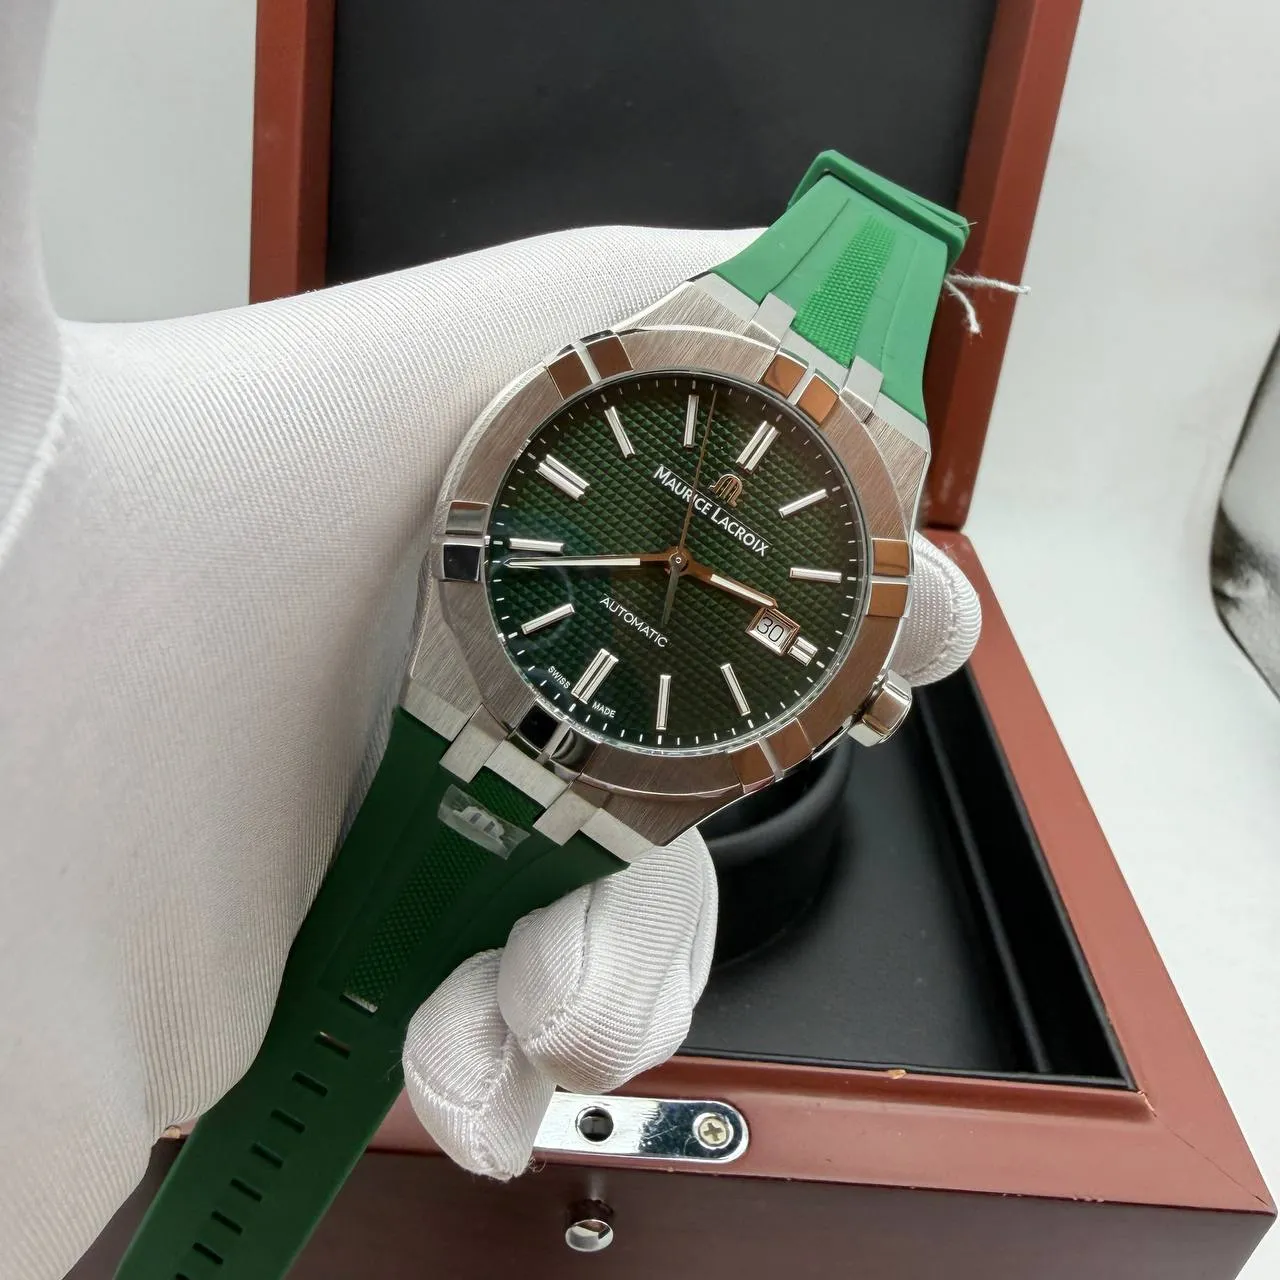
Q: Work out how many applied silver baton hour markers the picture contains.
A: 12